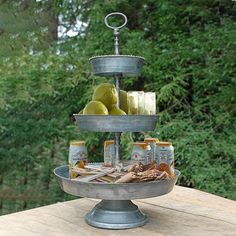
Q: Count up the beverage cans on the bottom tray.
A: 5